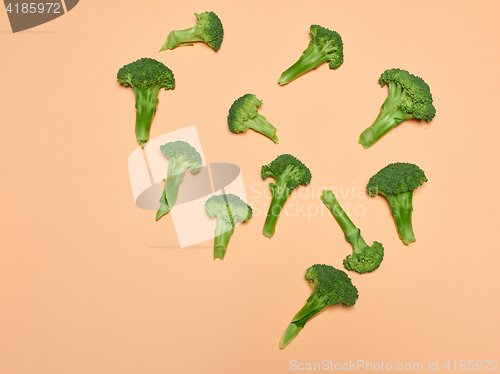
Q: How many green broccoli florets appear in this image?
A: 11